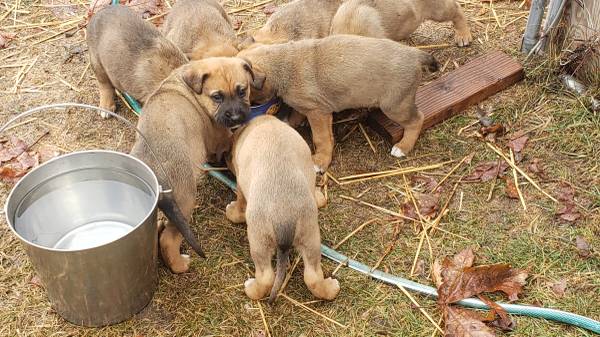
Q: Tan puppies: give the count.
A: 7